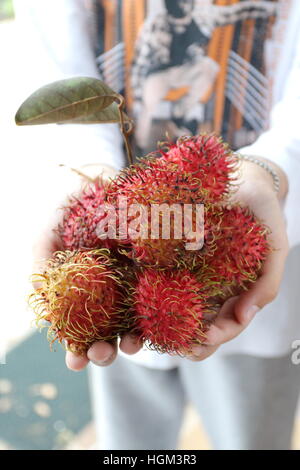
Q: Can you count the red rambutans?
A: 6